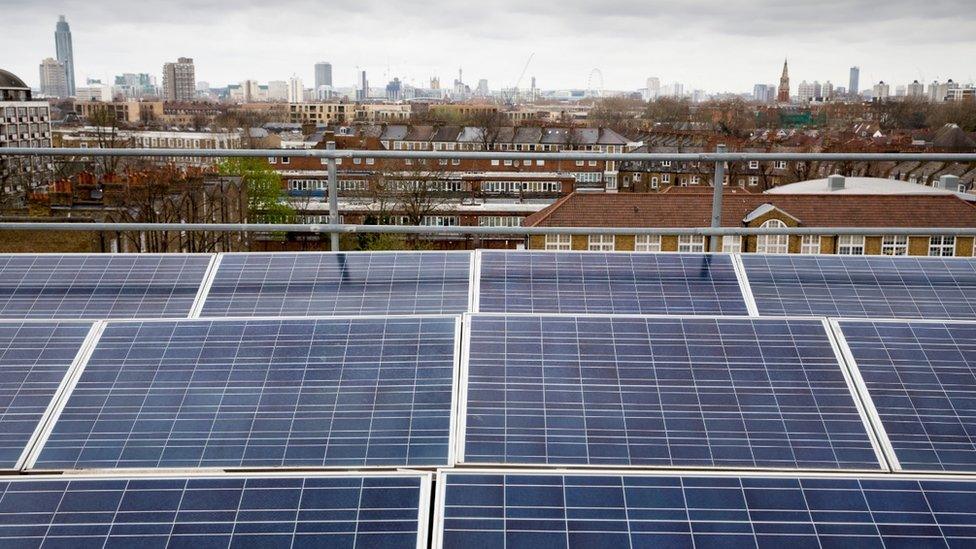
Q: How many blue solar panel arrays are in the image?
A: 10